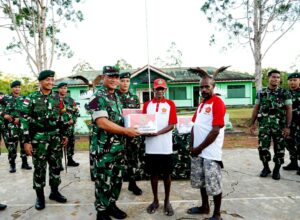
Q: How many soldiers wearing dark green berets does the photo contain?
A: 5